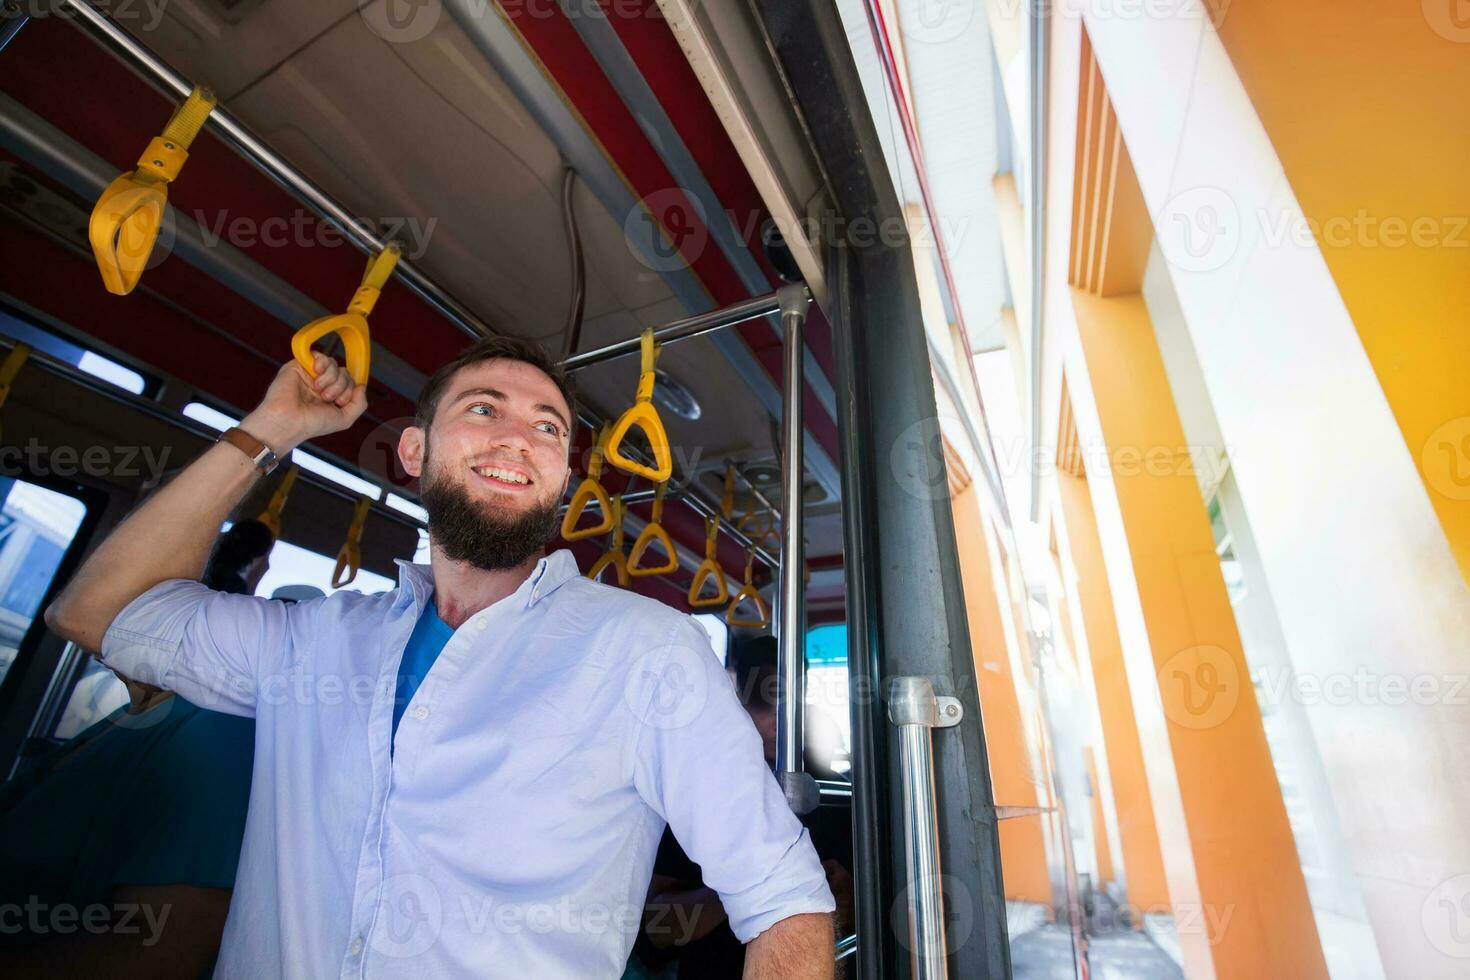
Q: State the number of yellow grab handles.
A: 14